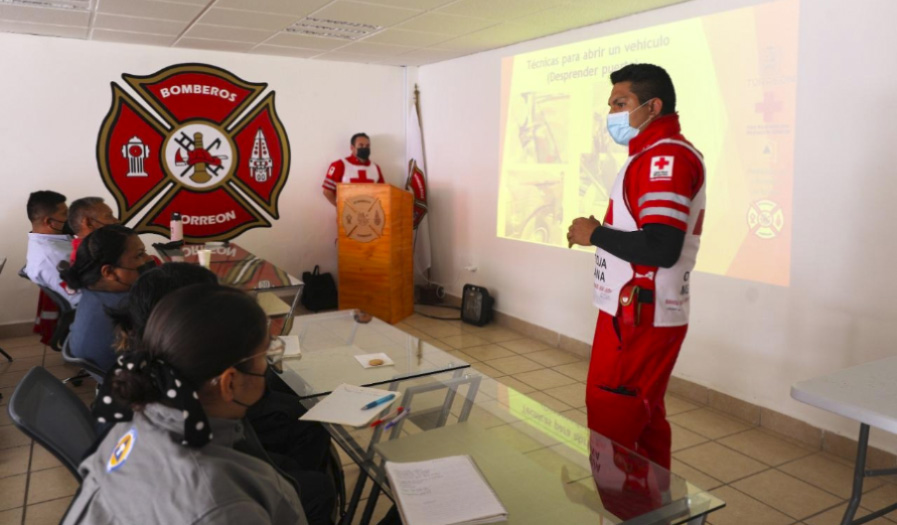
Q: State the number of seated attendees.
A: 5